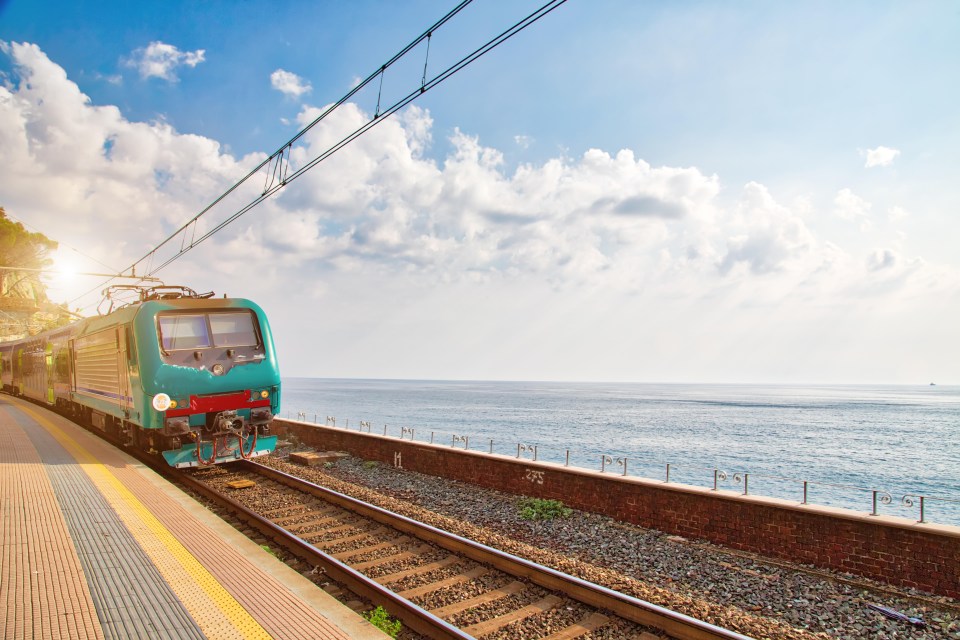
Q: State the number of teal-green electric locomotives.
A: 1